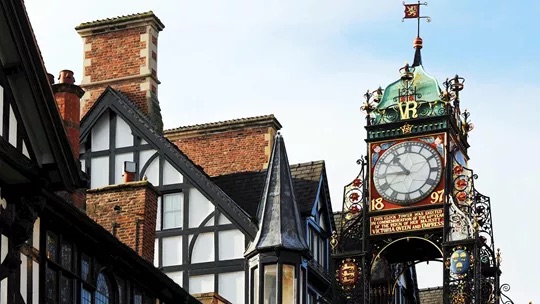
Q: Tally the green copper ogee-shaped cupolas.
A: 1